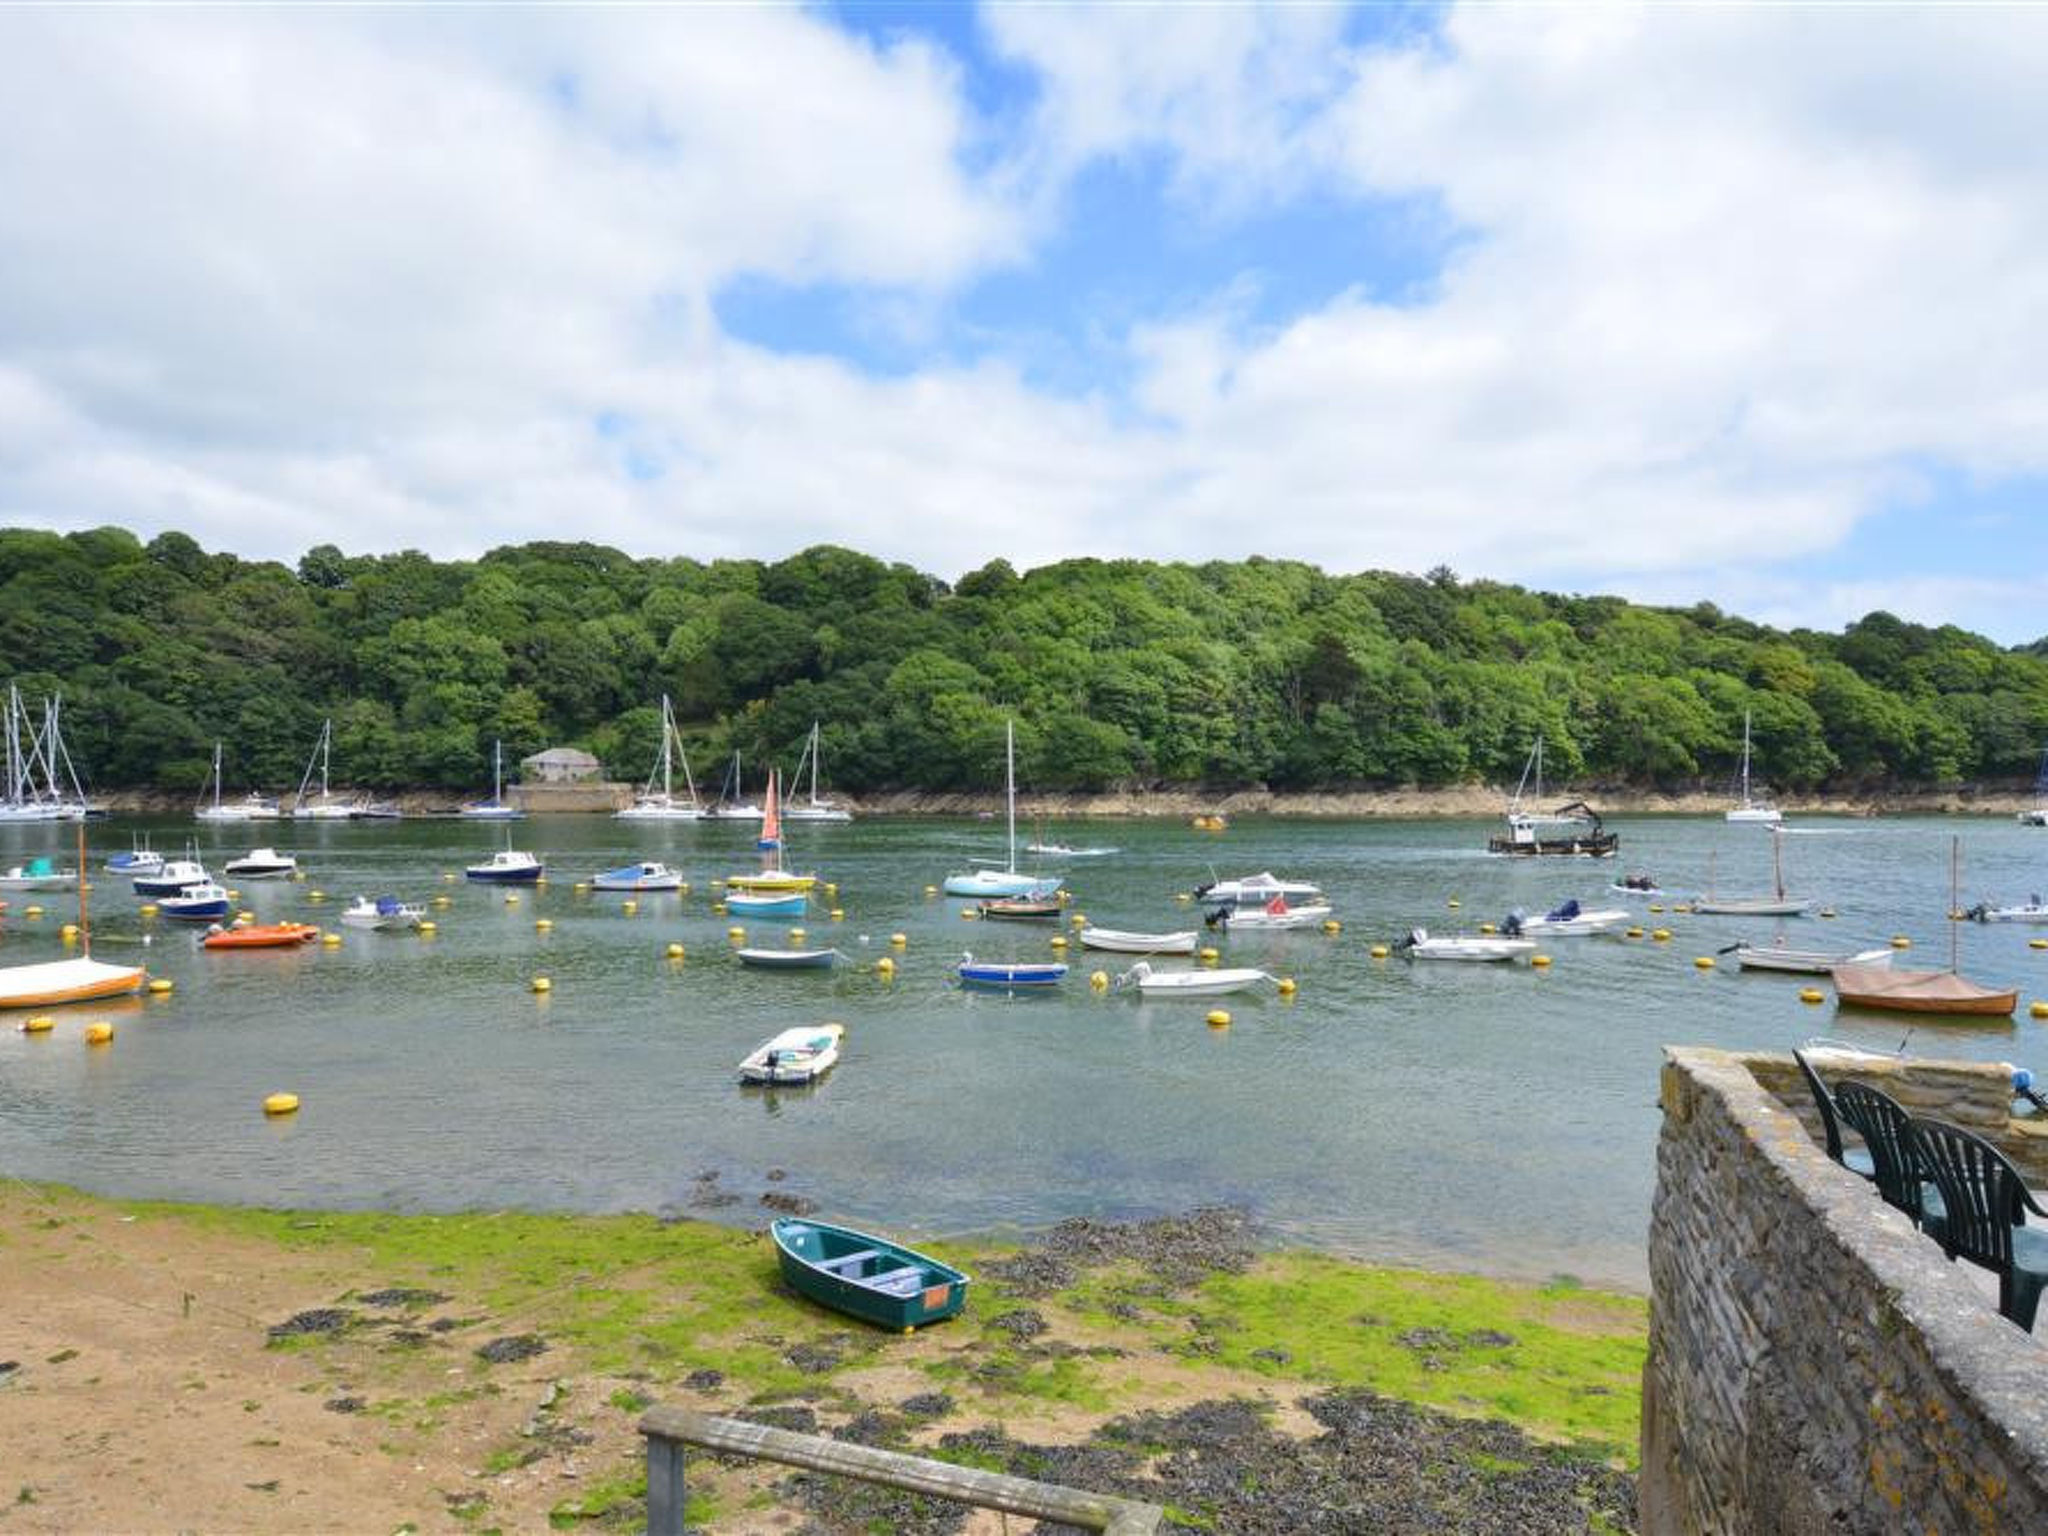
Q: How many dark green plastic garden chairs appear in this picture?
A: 3